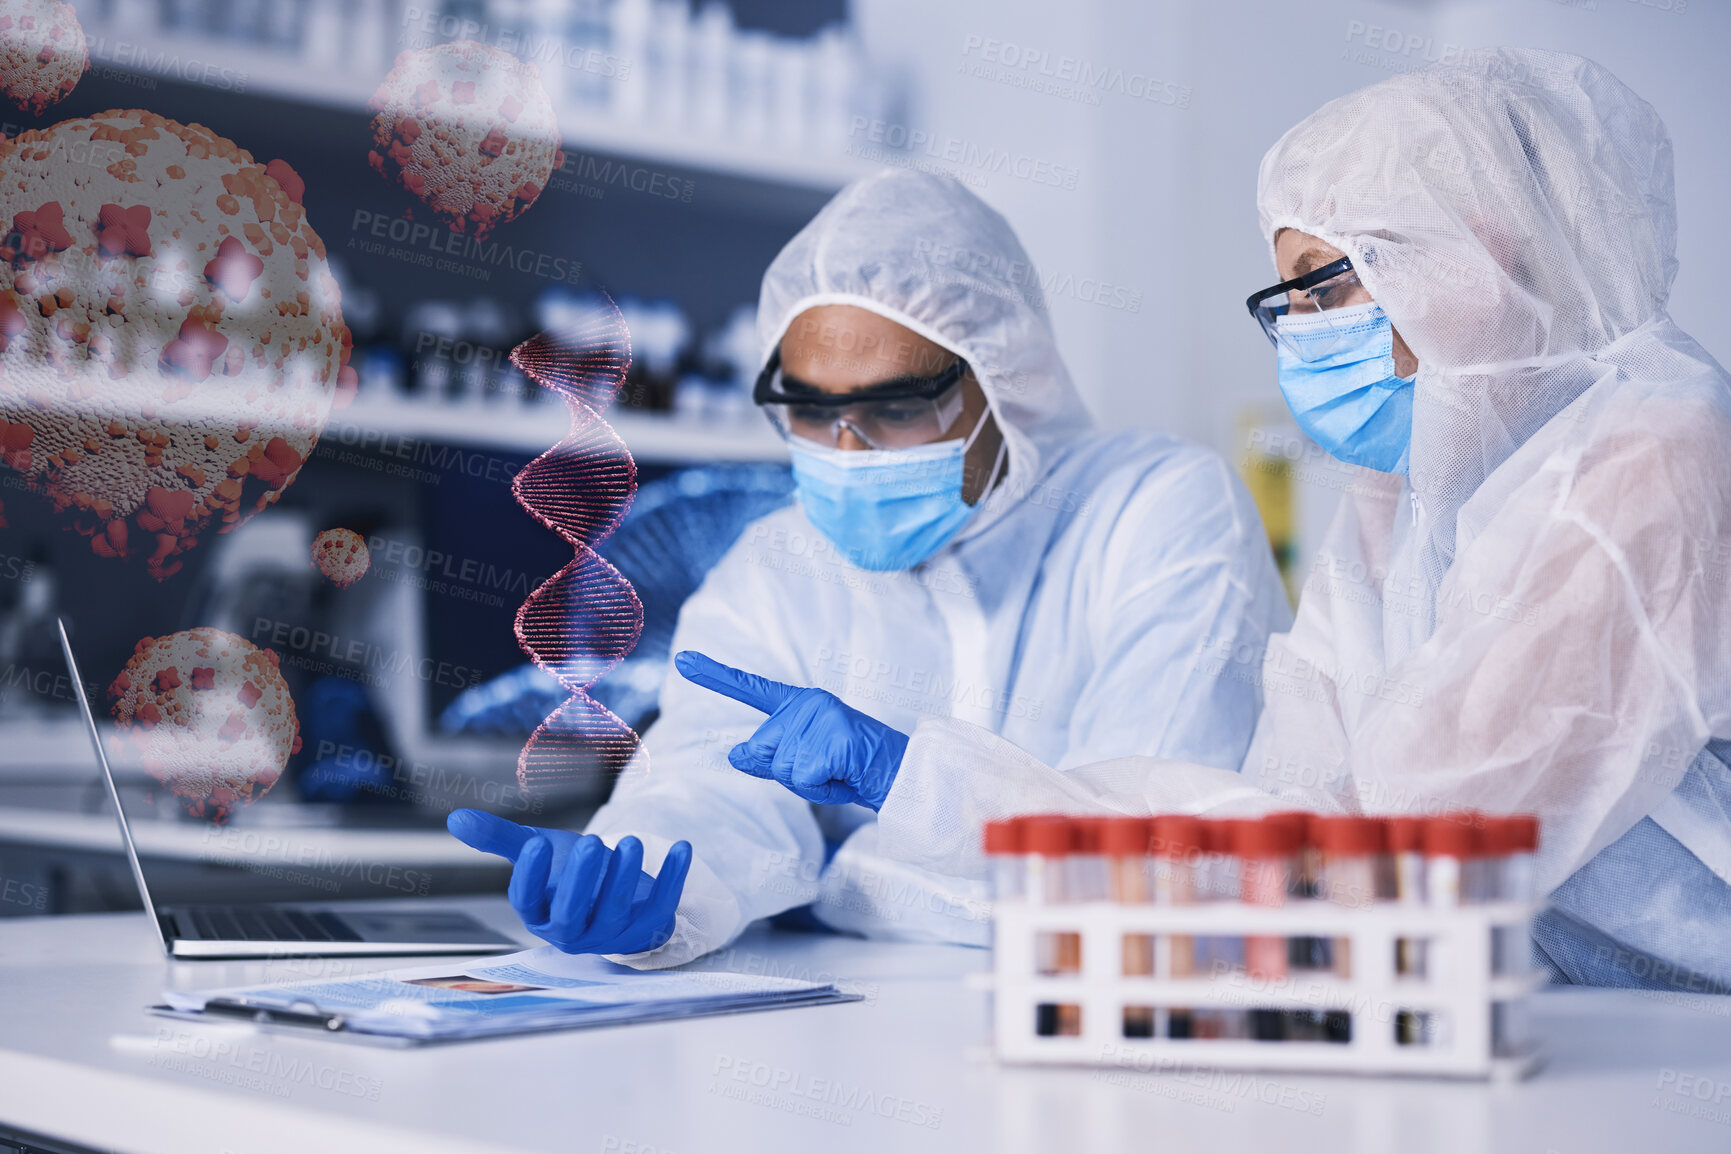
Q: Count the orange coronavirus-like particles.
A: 5